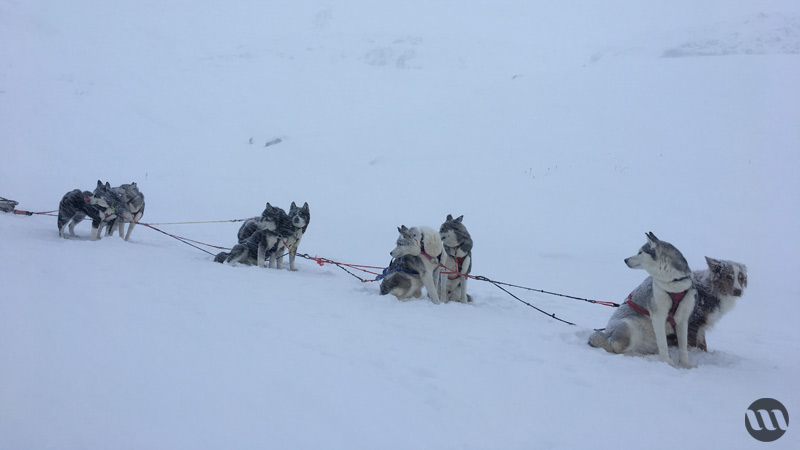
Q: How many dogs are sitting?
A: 5